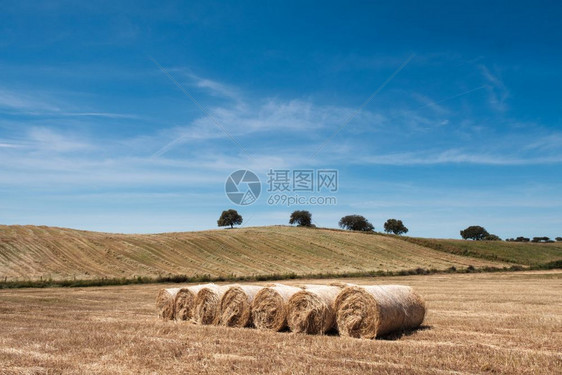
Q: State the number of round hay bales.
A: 7